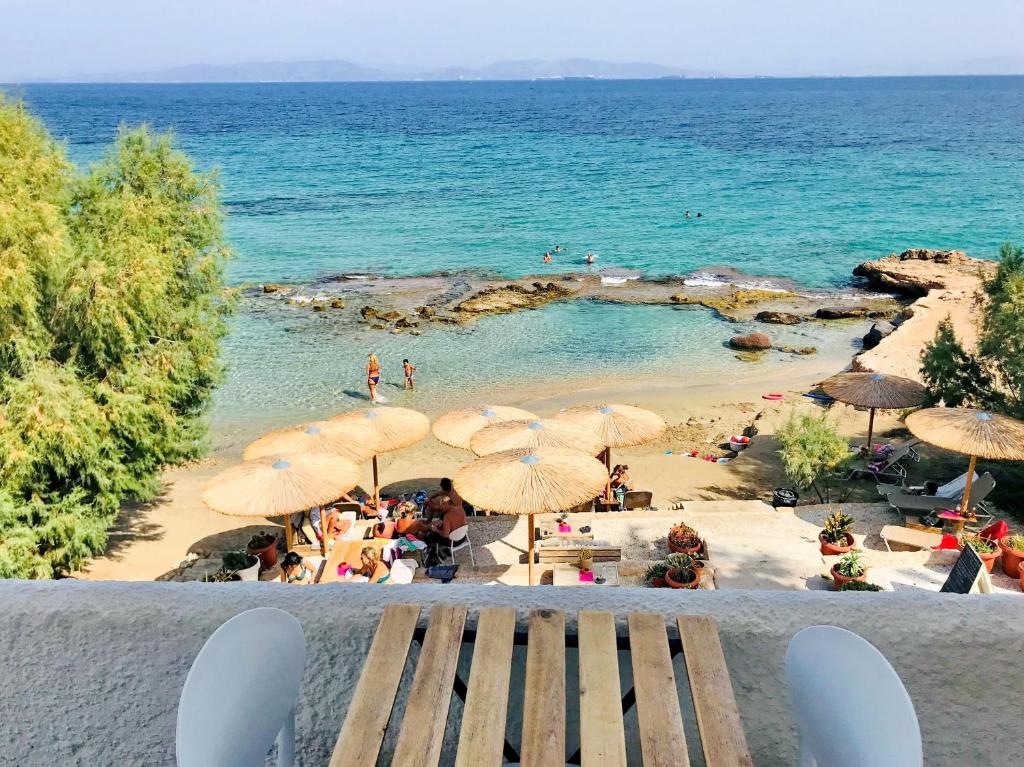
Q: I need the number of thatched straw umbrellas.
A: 9